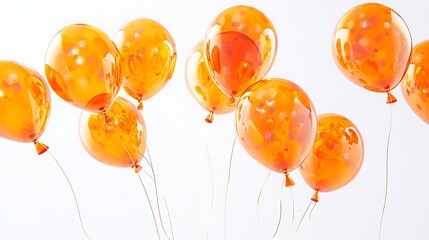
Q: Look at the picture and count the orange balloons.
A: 10